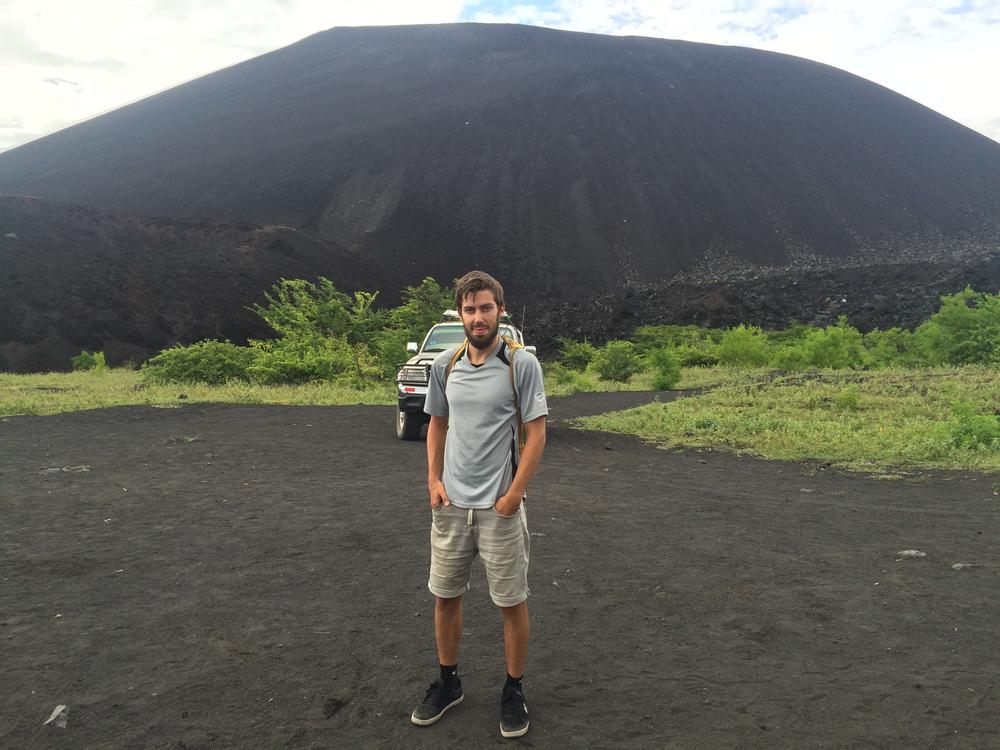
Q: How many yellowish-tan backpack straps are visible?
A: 2